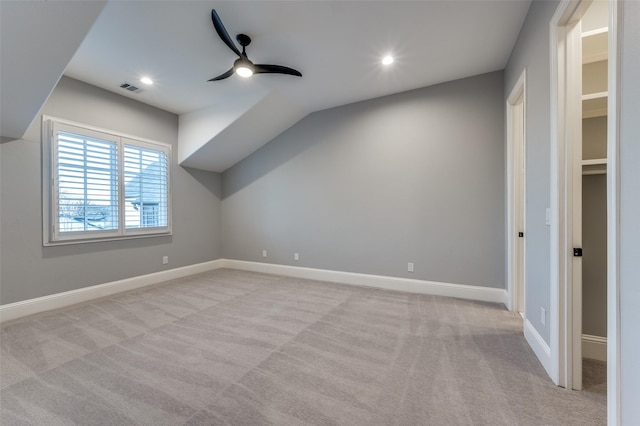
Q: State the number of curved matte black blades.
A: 3